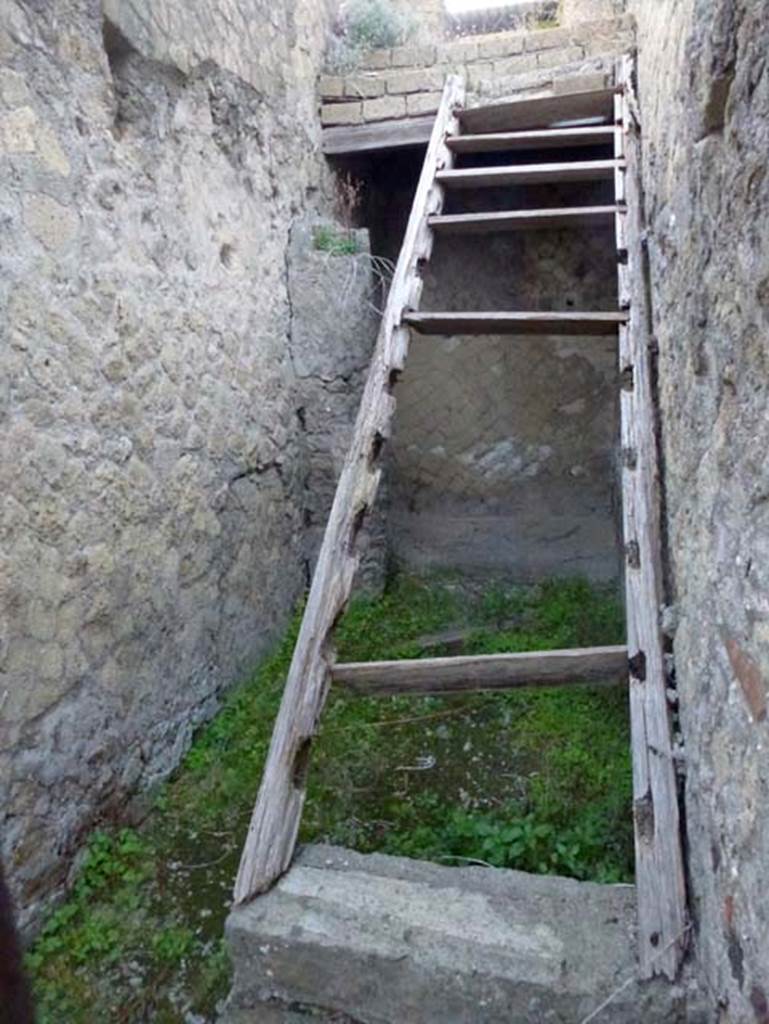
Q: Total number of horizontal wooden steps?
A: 6